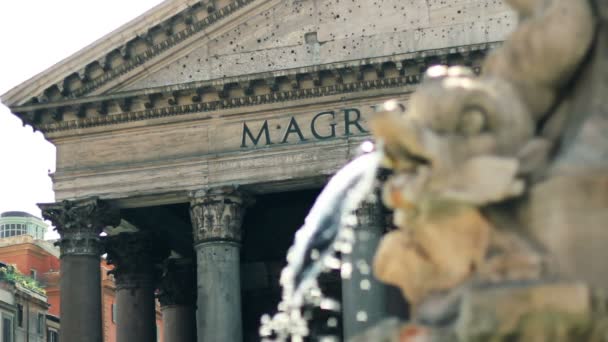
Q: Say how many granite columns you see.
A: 5